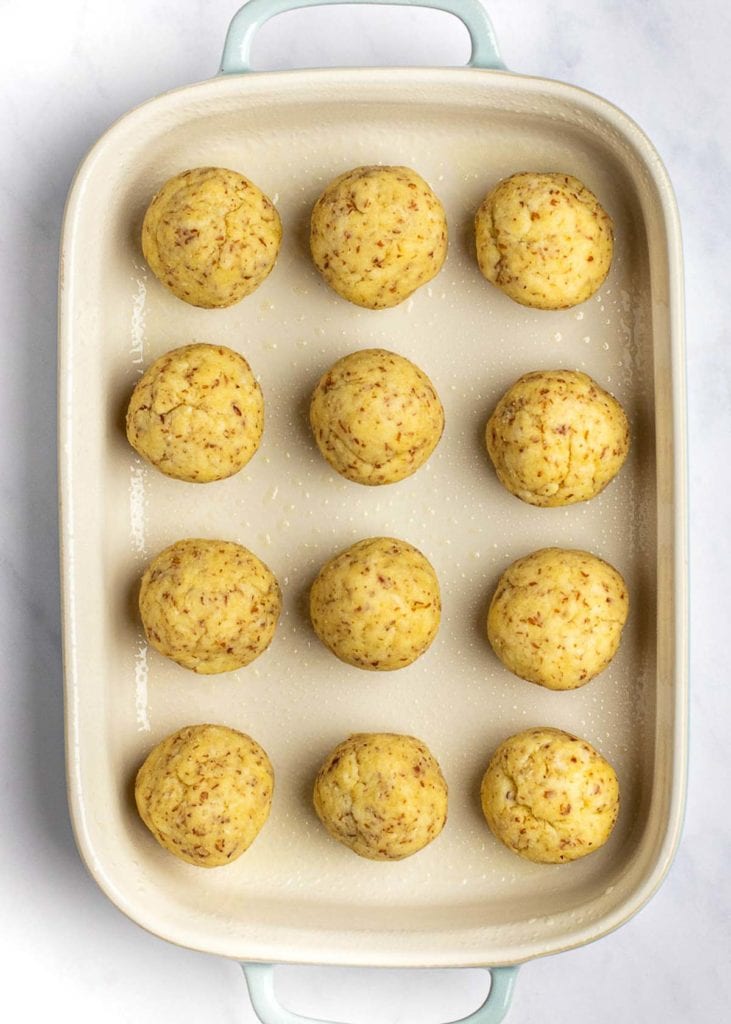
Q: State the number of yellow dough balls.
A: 12